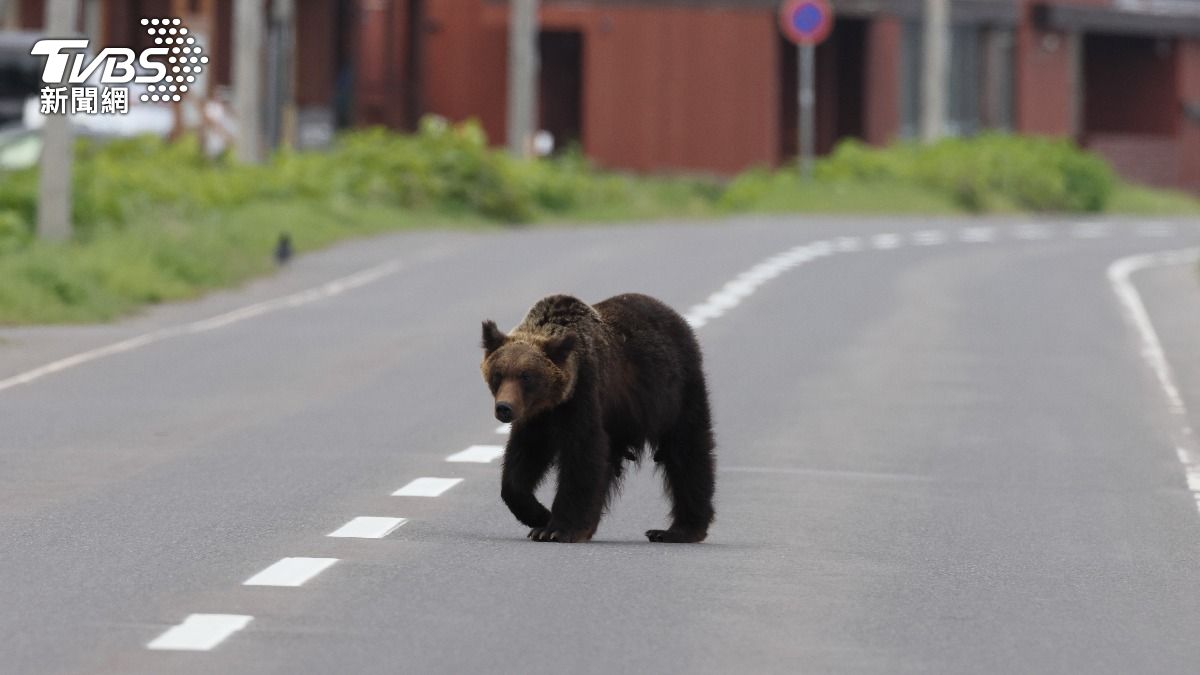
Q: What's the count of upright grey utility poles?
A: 4